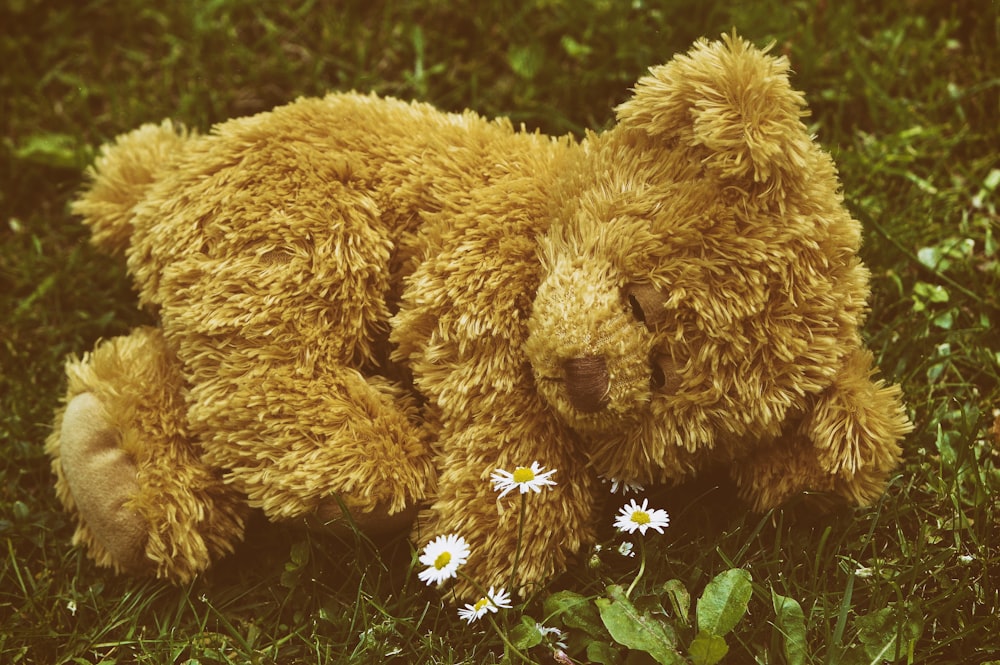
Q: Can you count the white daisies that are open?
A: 4